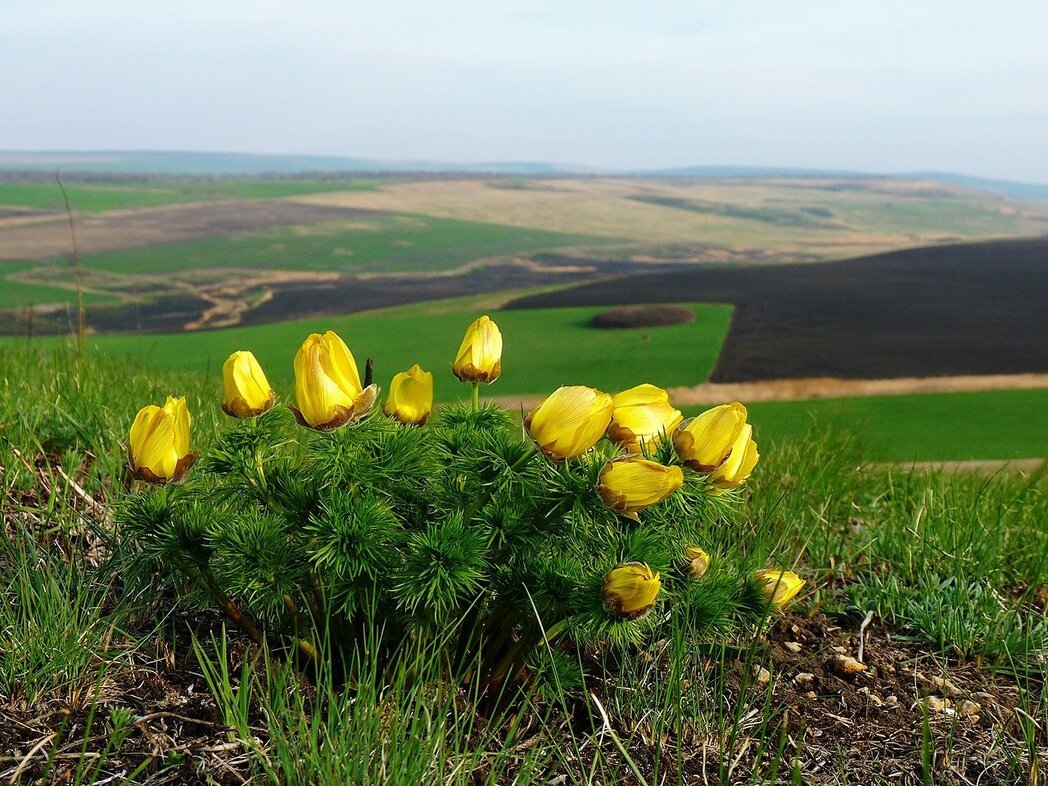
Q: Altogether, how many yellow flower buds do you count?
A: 13